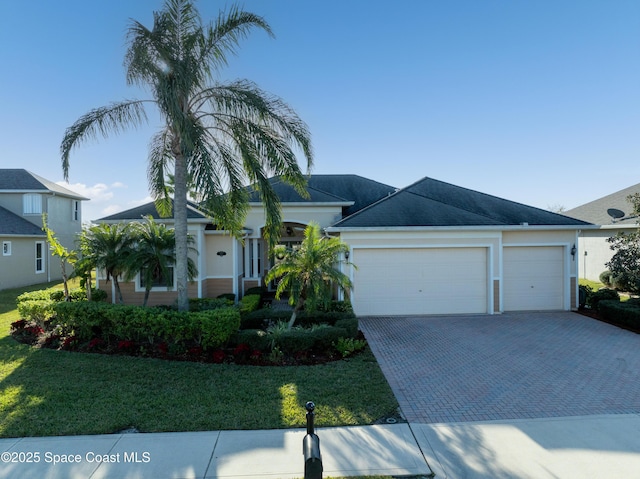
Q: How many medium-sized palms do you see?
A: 3